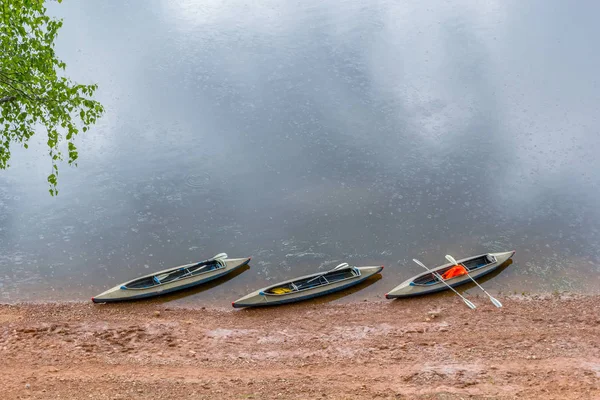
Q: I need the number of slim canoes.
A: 3